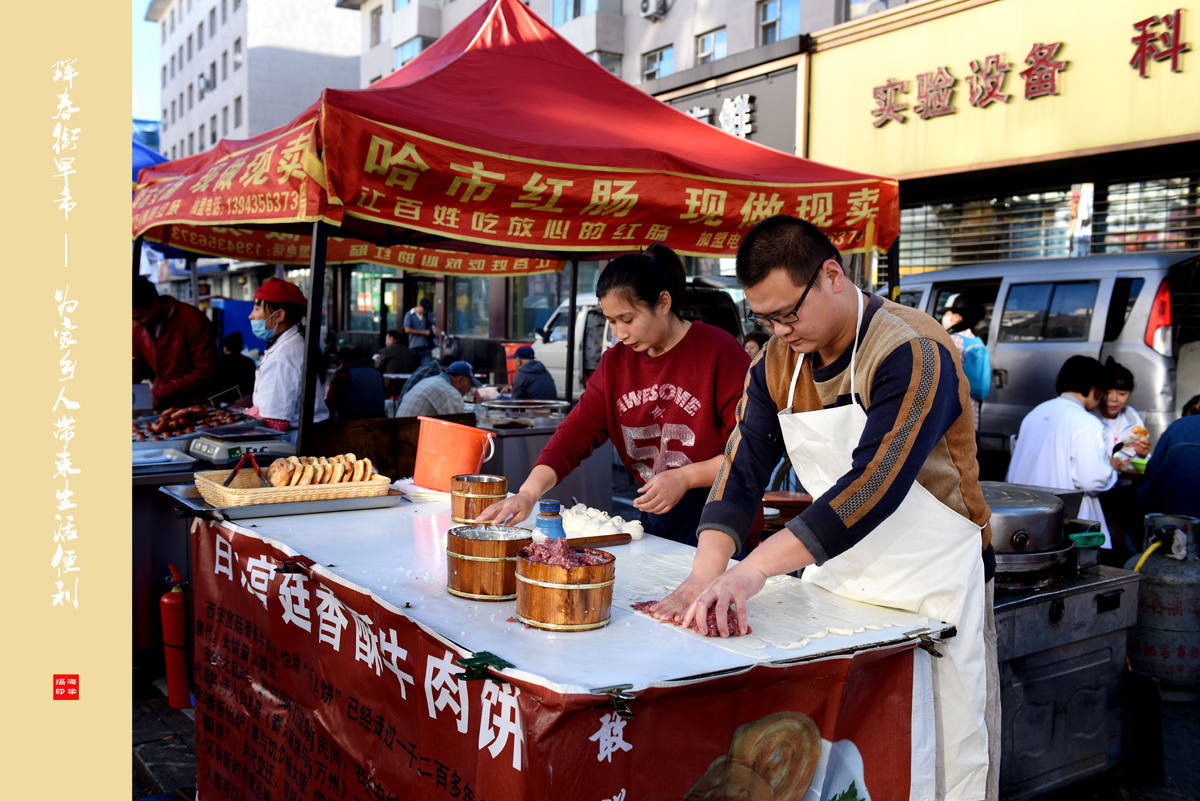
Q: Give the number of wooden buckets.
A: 3